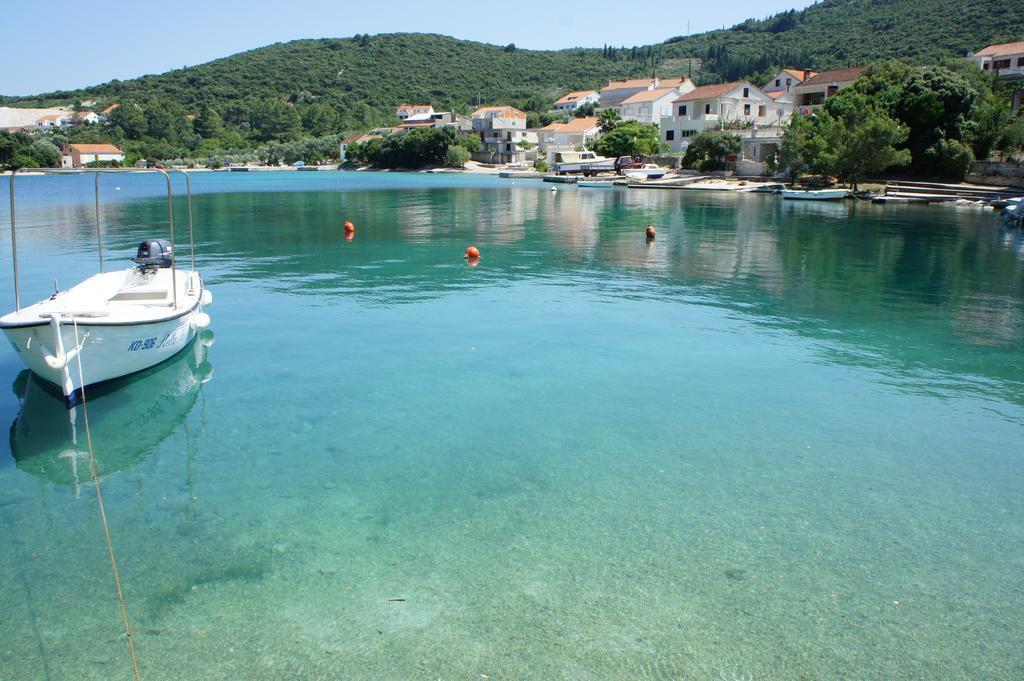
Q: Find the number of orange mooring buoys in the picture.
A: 3